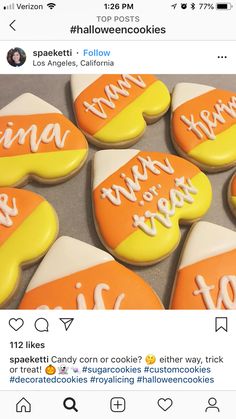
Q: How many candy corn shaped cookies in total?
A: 8